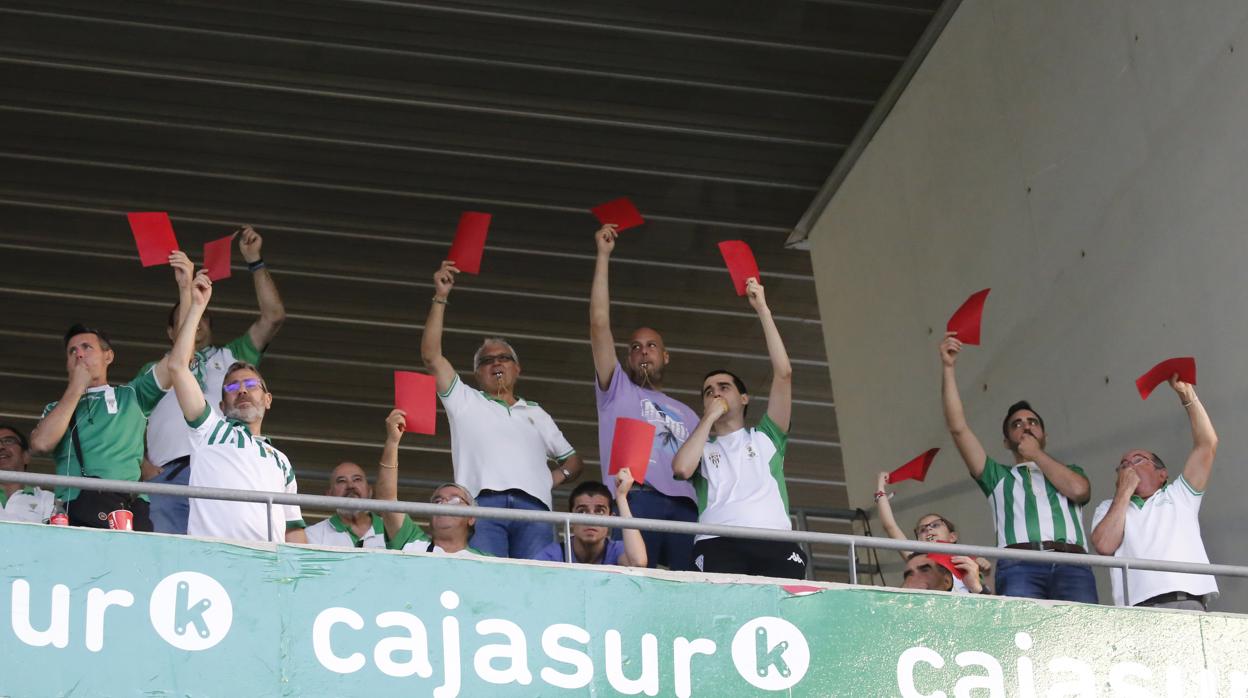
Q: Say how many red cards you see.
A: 11